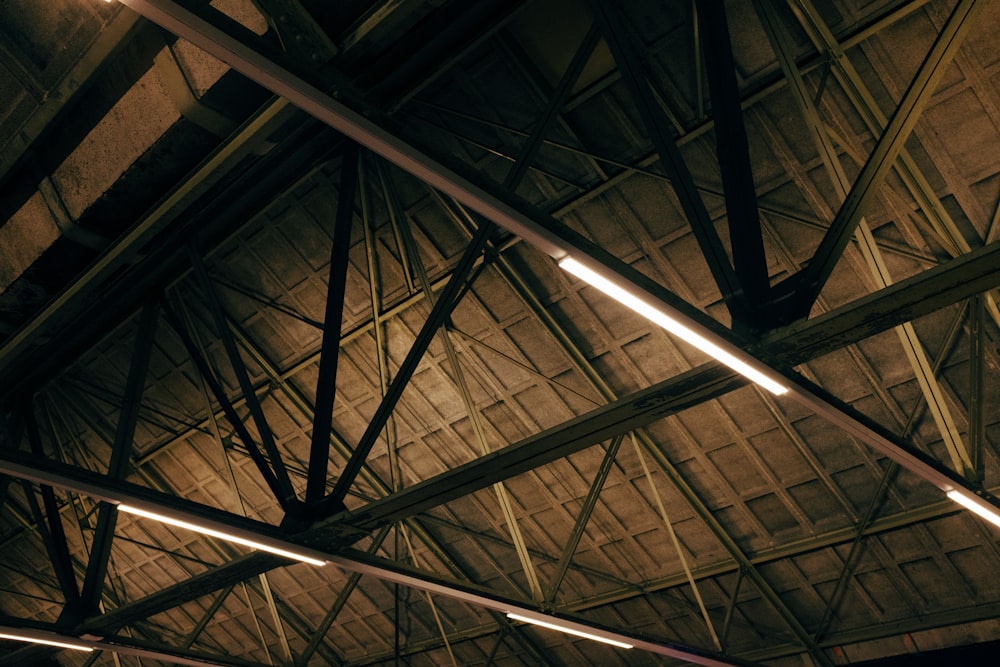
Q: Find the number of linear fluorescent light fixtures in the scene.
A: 5